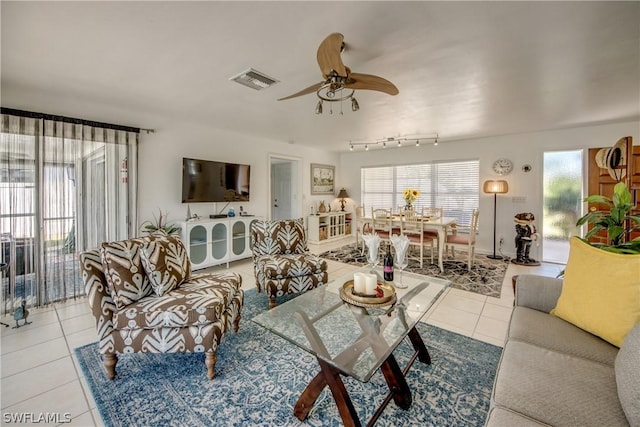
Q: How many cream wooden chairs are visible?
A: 6